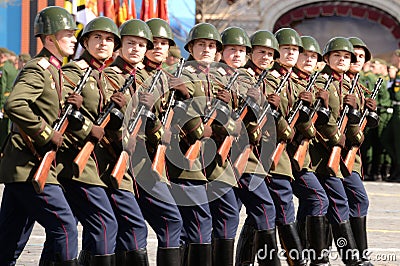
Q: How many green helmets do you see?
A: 11